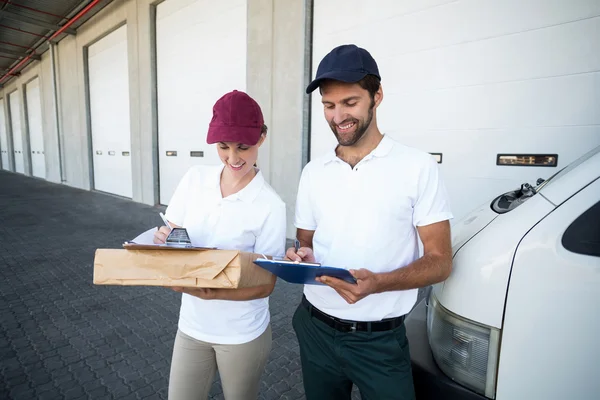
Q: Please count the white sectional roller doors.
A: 6